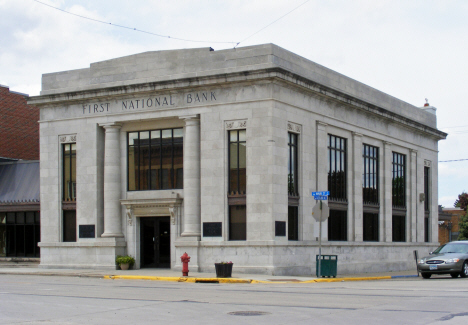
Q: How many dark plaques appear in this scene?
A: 3